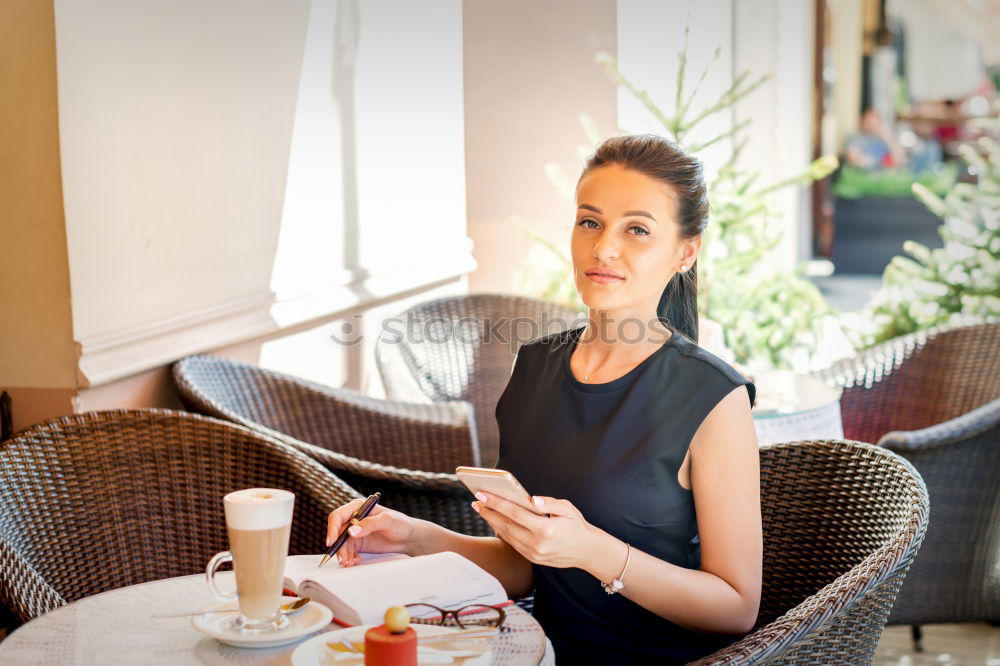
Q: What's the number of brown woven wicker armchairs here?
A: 5